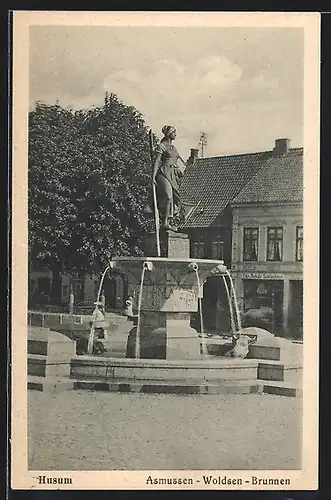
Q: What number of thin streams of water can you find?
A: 5